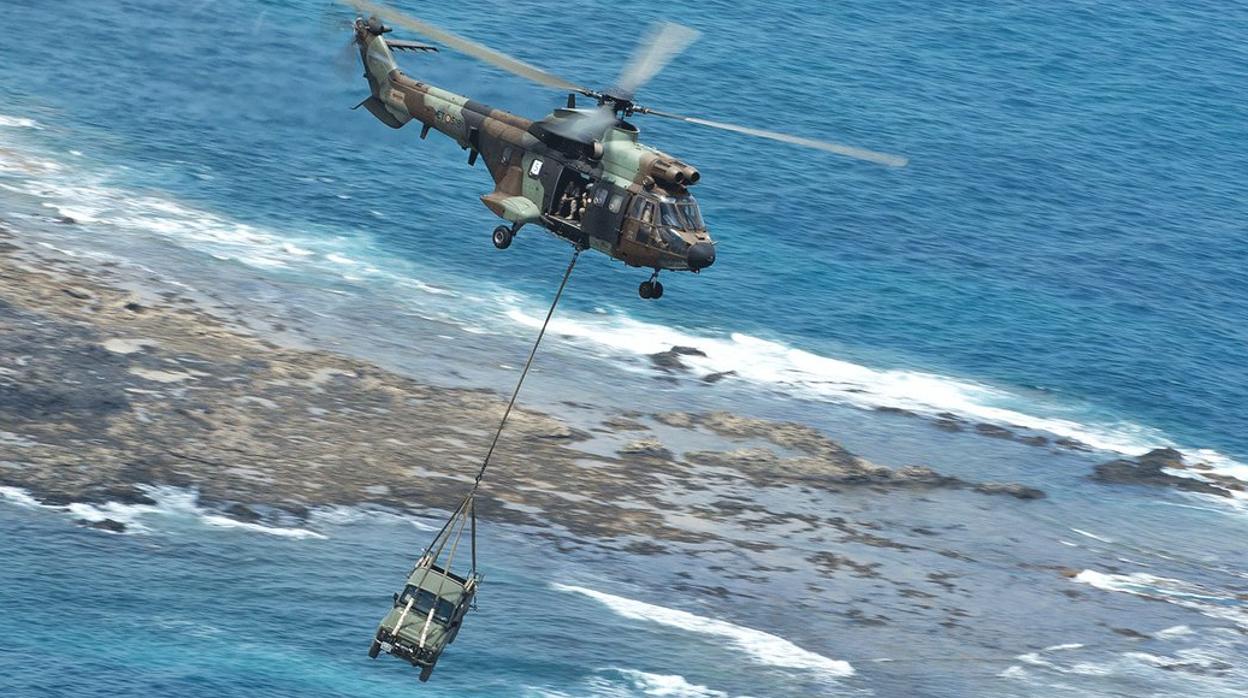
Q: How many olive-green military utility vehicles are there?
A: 1